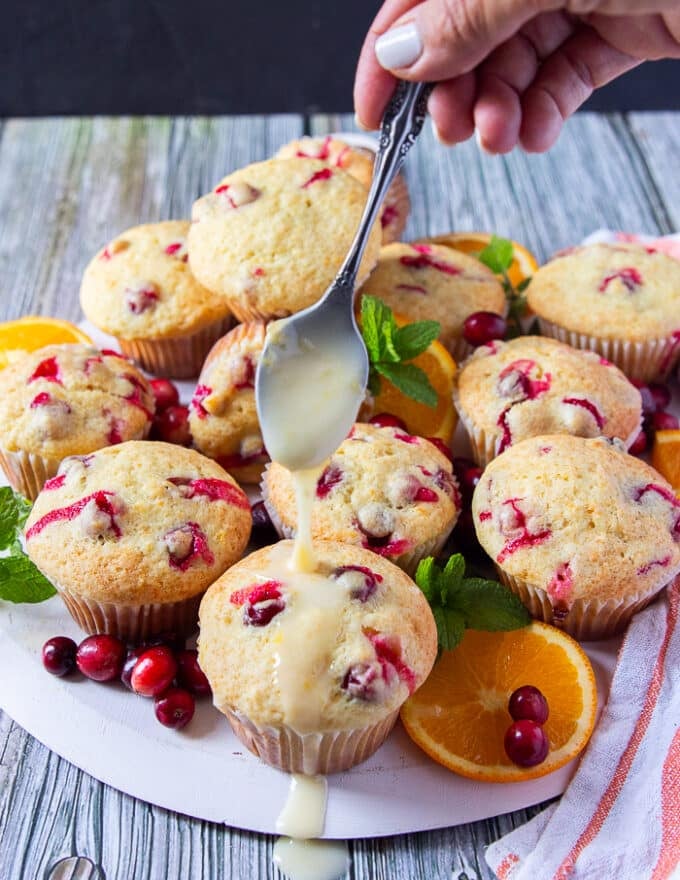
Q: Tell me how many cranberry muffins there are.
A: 12